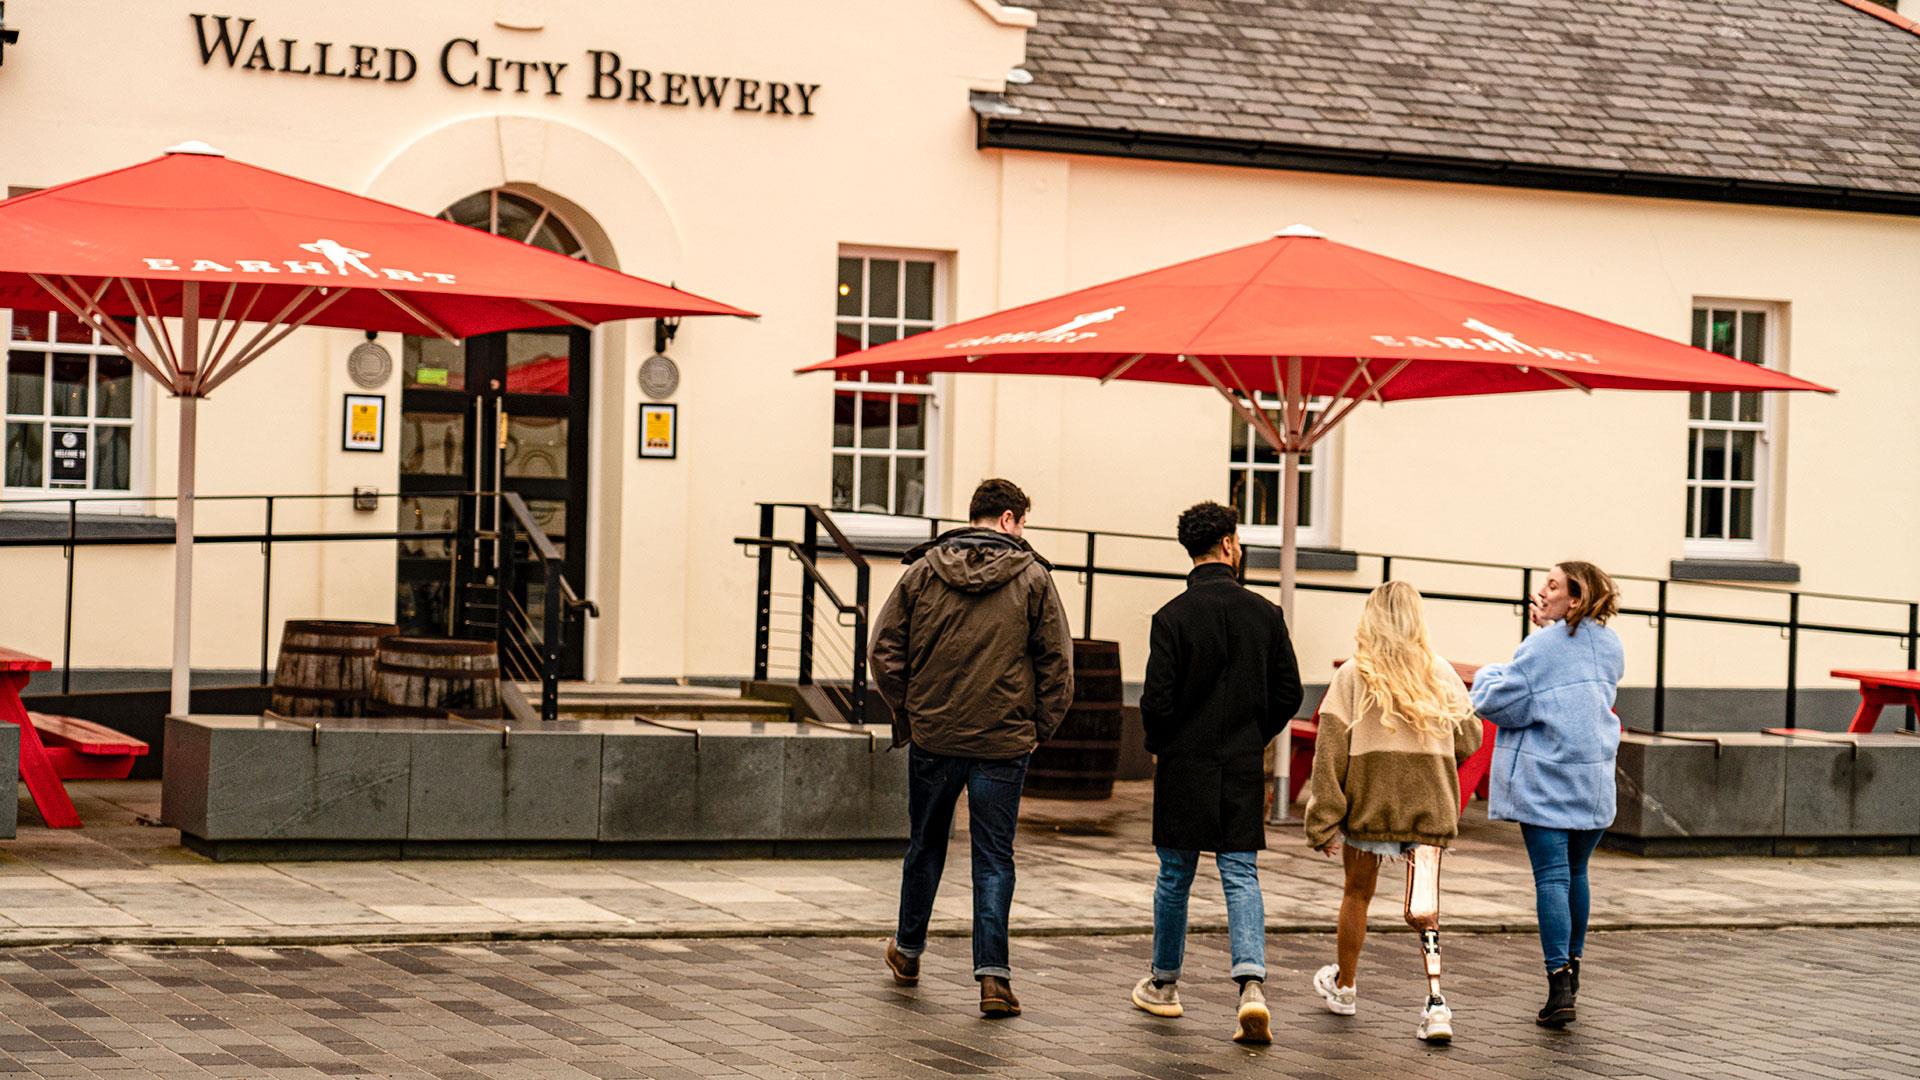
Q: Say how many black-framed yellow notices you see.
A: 2